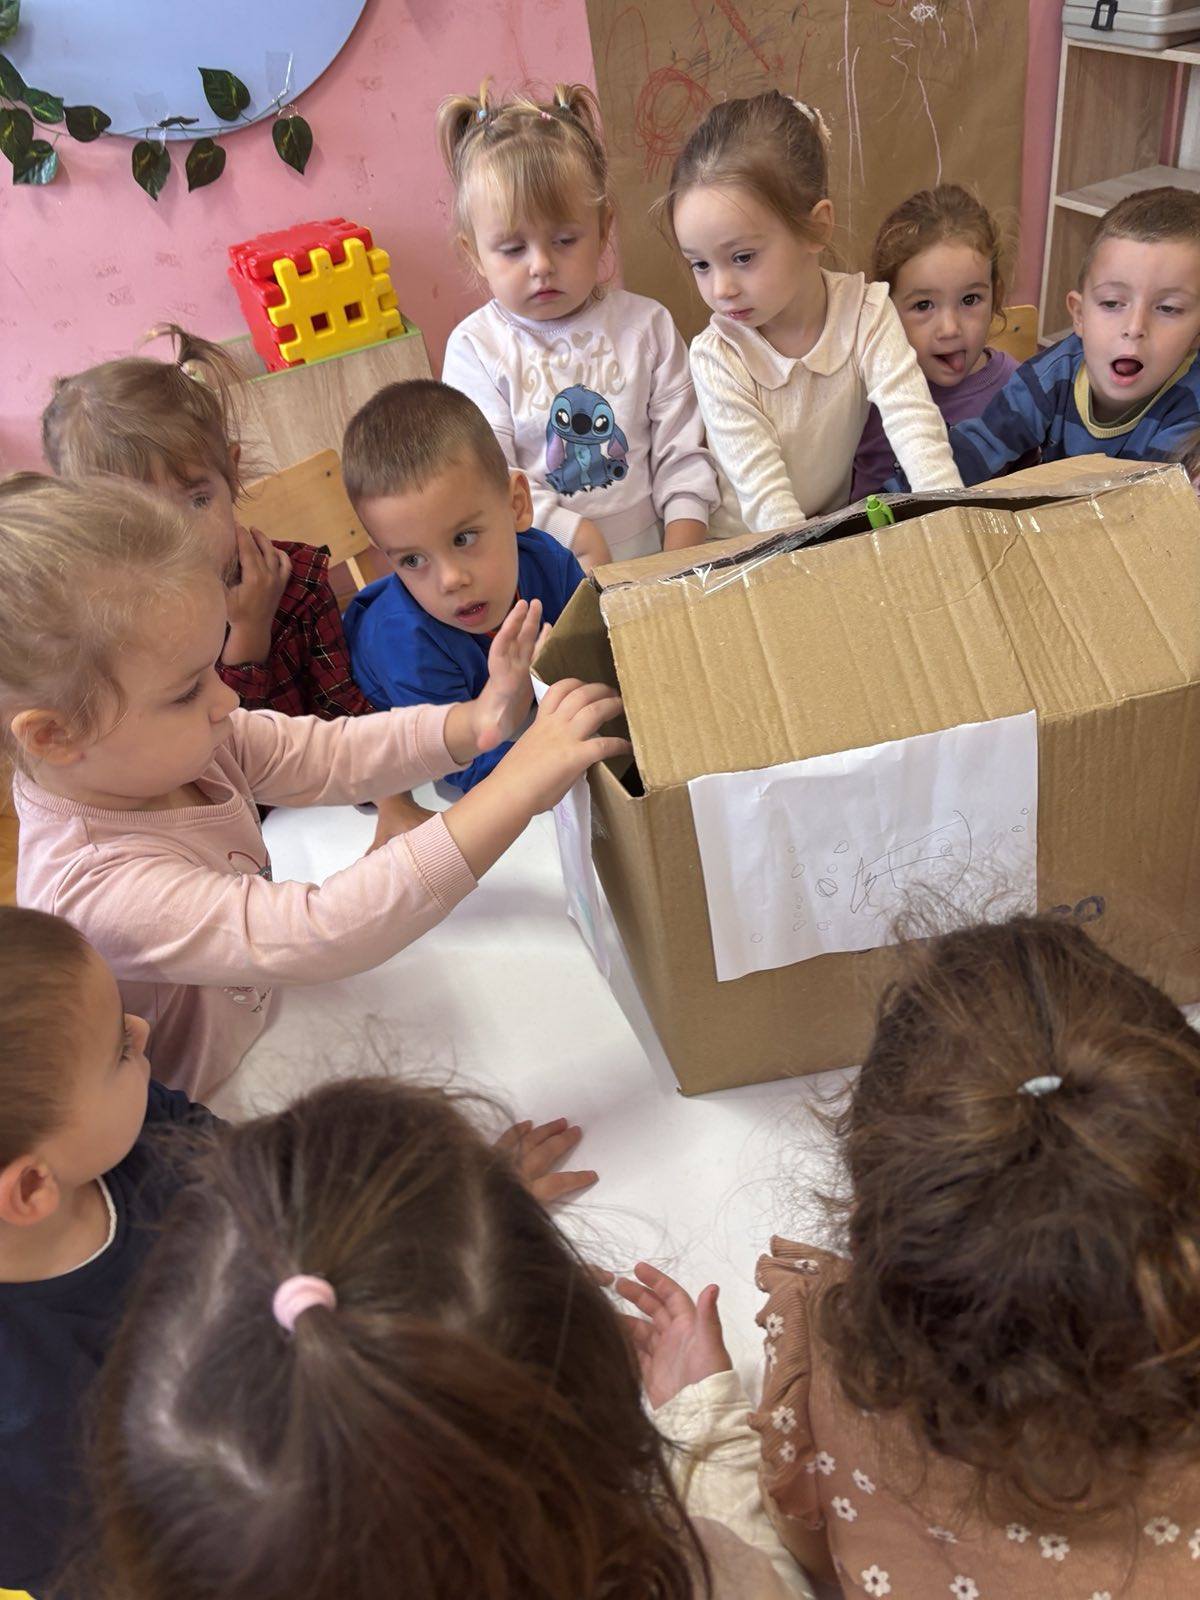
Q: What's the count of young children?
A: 10